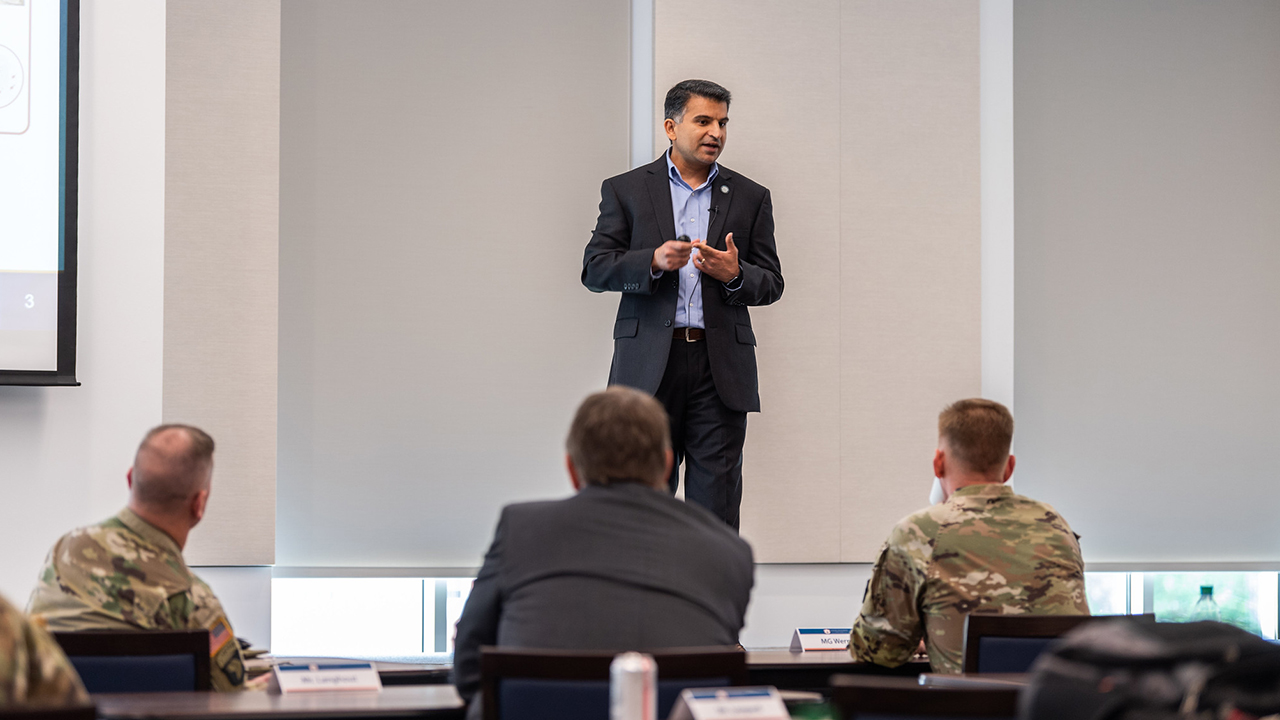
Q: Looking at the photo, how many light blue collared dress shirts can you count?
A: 1